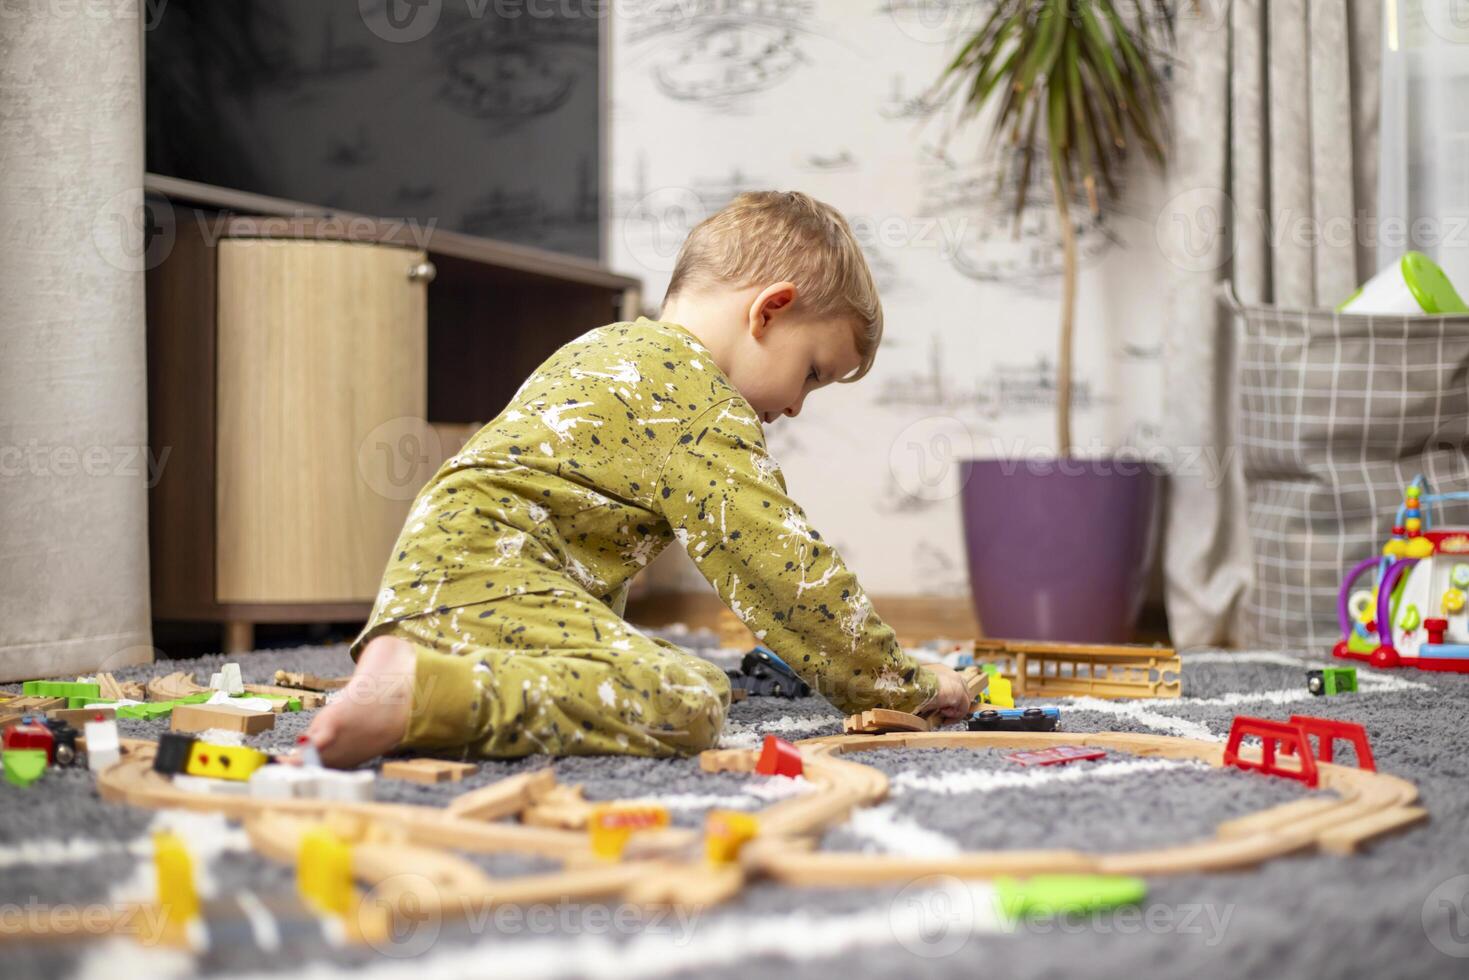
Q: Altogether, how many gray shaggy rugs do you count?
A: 1